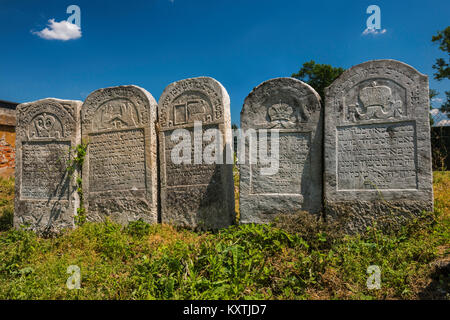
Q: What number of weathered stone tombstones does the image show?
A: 5